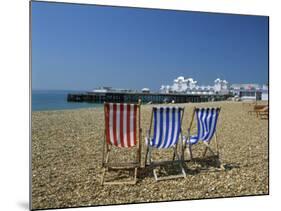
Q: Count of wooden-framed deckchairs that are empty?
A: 3